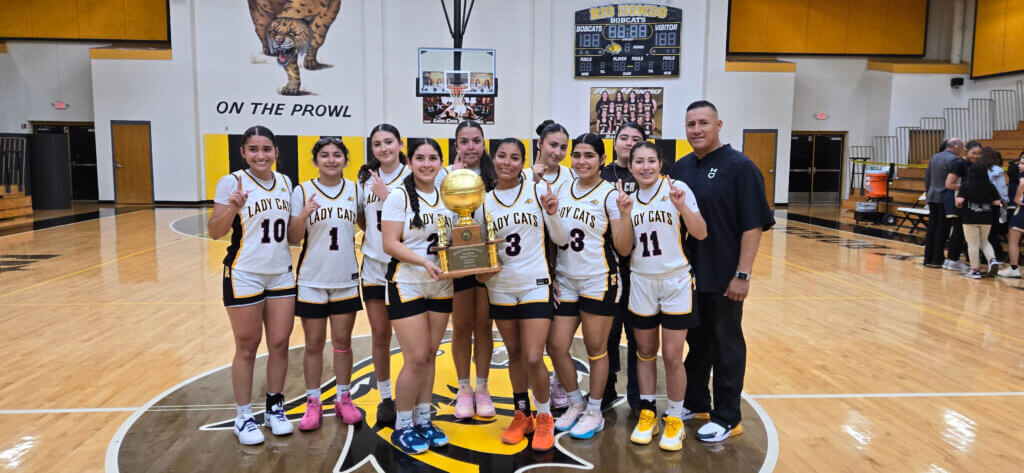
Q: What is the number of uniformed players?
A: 9